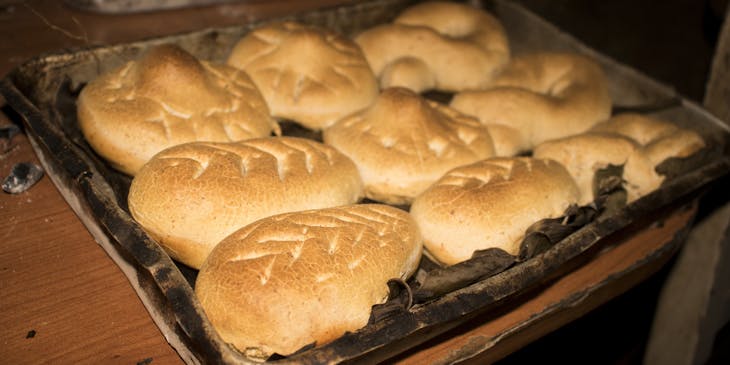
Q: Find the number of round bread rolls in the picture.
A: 3